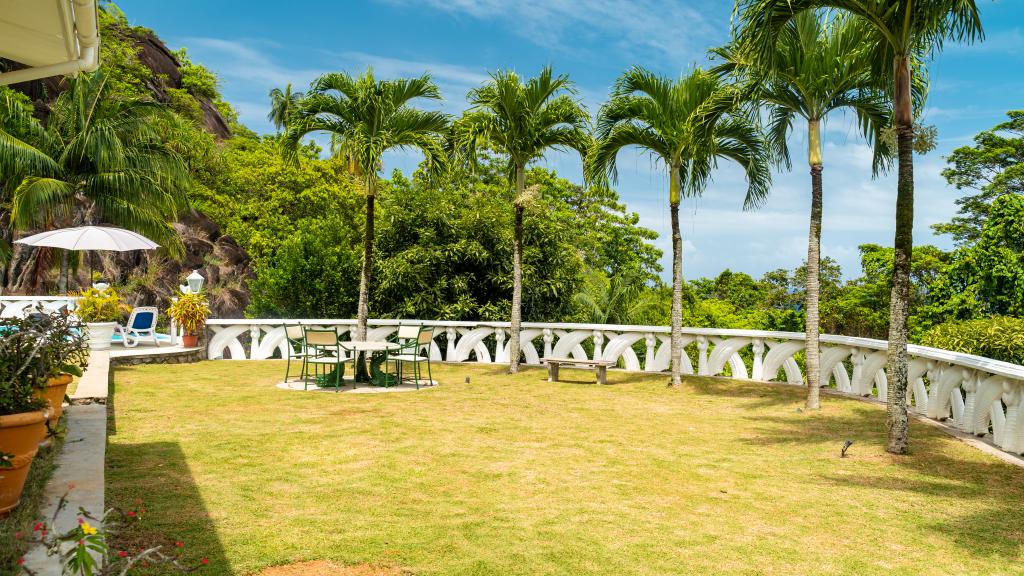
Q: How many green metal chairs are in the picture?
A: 4